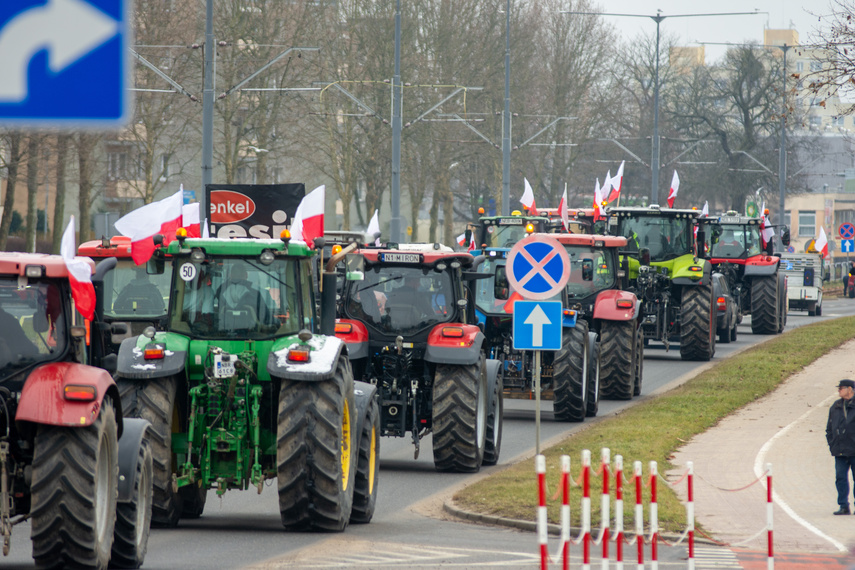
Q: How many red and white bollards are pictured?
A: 9